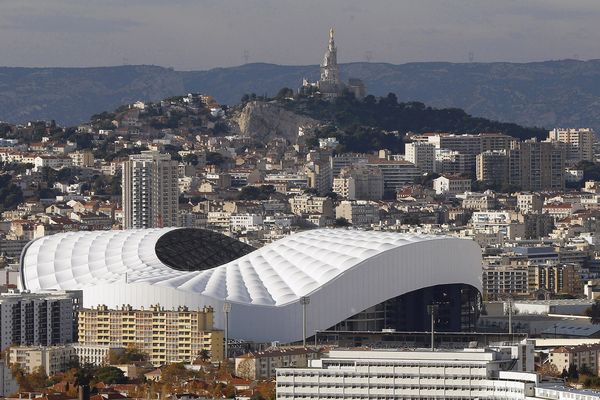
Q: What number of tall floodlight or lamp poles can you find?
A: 4